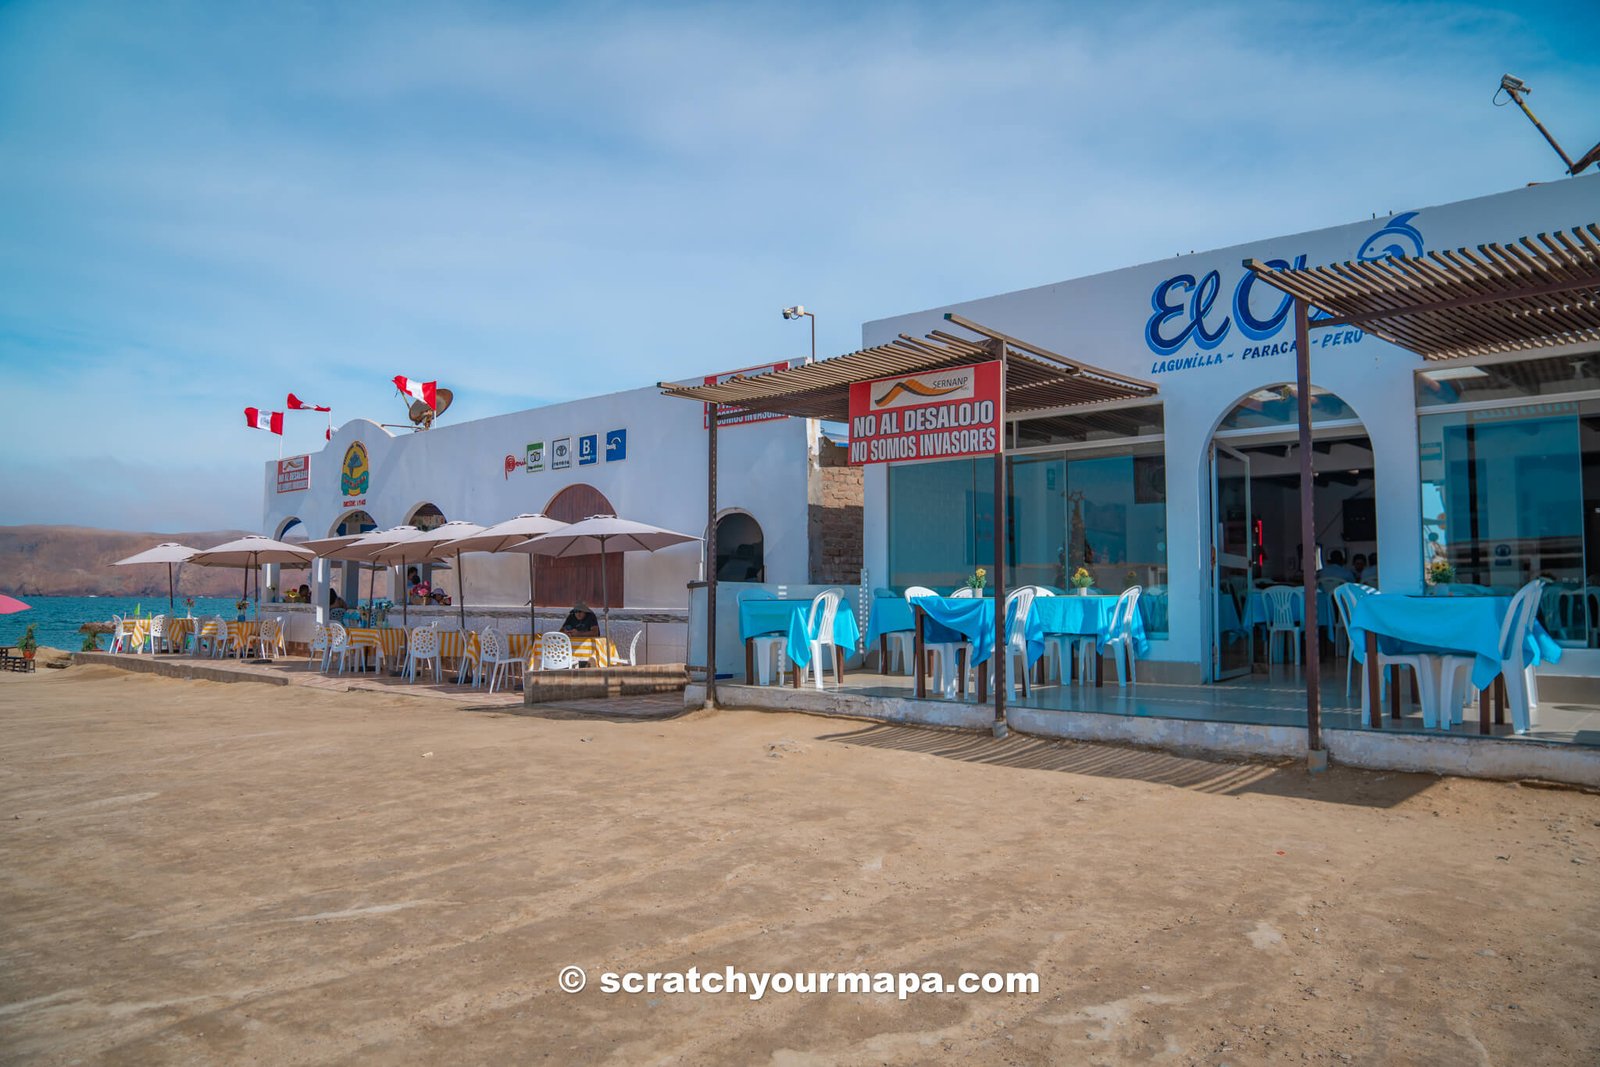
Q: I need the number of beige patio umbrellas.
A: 7